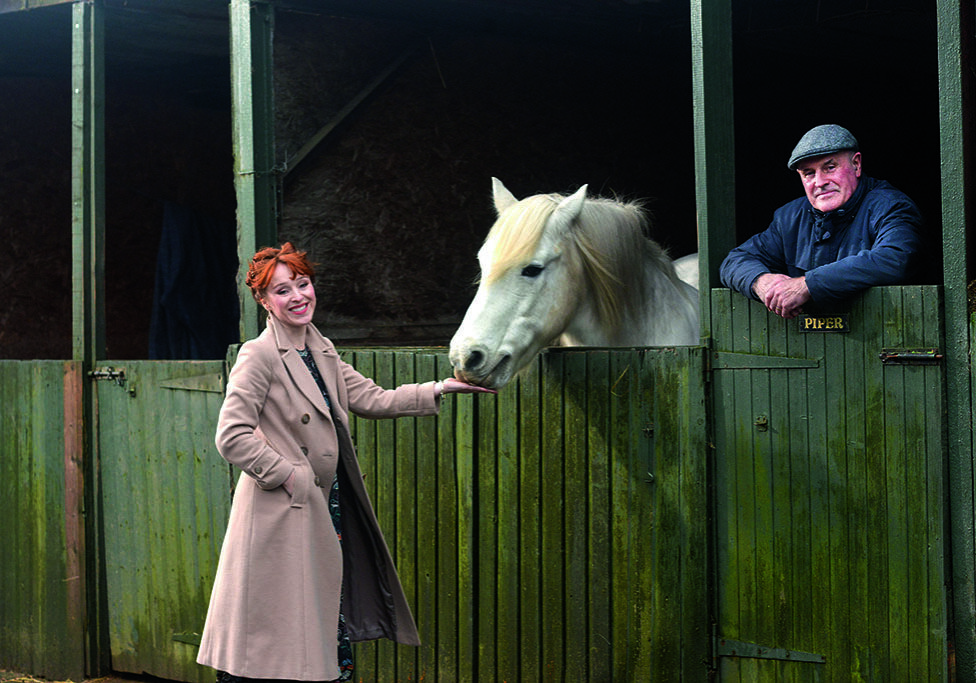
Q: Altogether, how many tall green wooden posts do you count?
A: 4